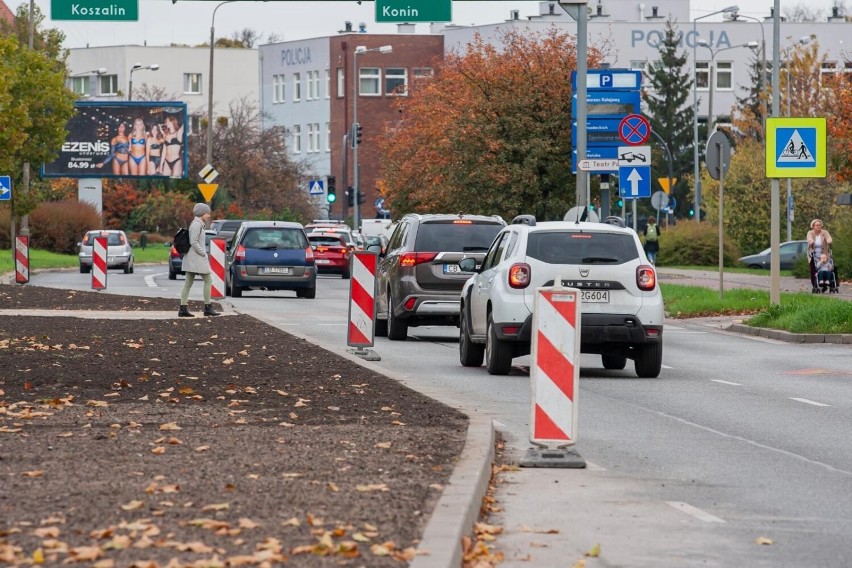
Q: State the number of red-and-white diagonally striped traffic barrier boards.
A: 5